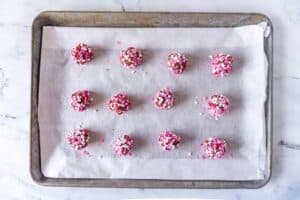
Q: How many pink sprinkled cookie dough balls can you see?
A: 12